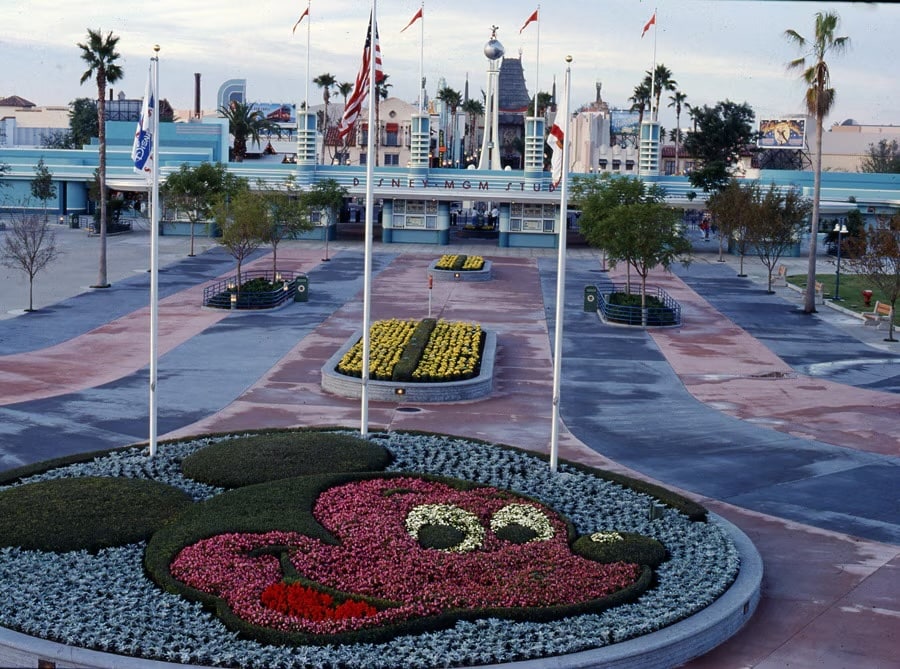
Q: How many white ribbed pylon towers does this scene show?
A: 4